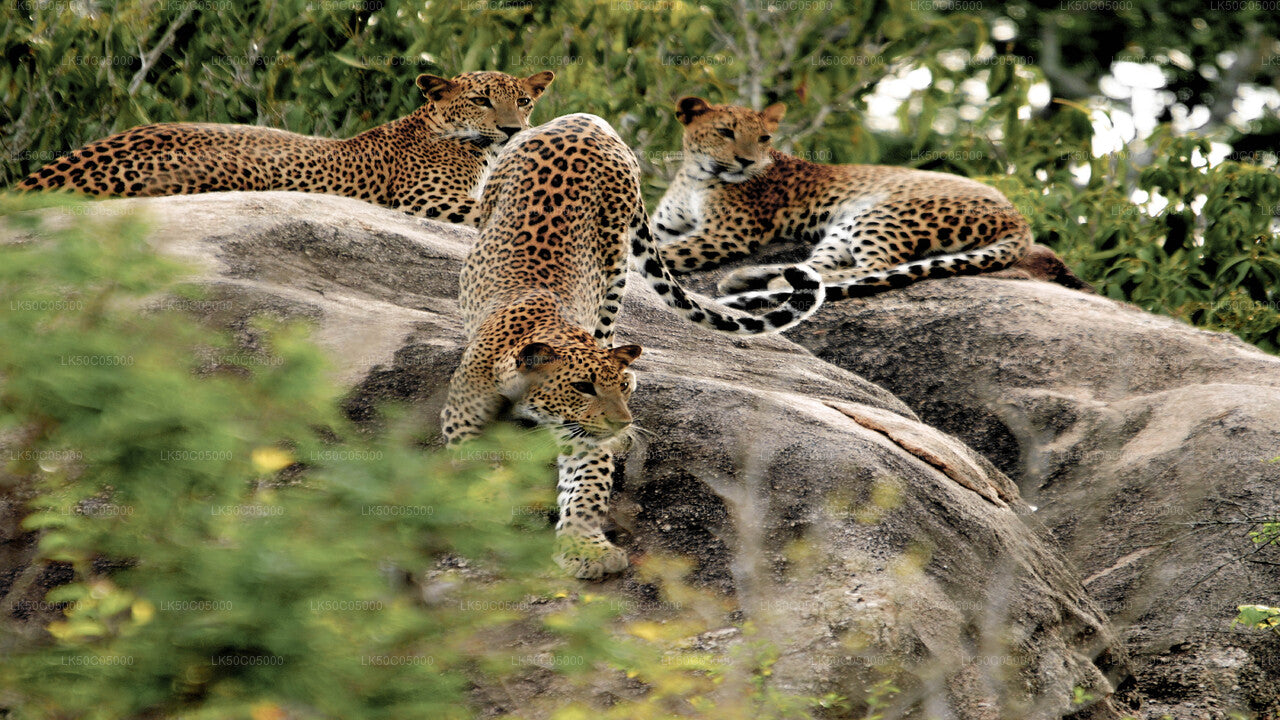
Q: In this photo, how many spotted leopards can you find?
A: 3